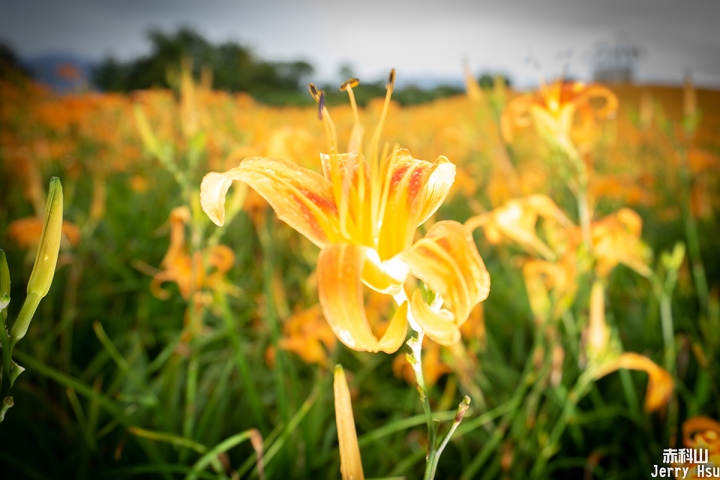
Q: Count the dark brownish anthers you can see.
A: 4